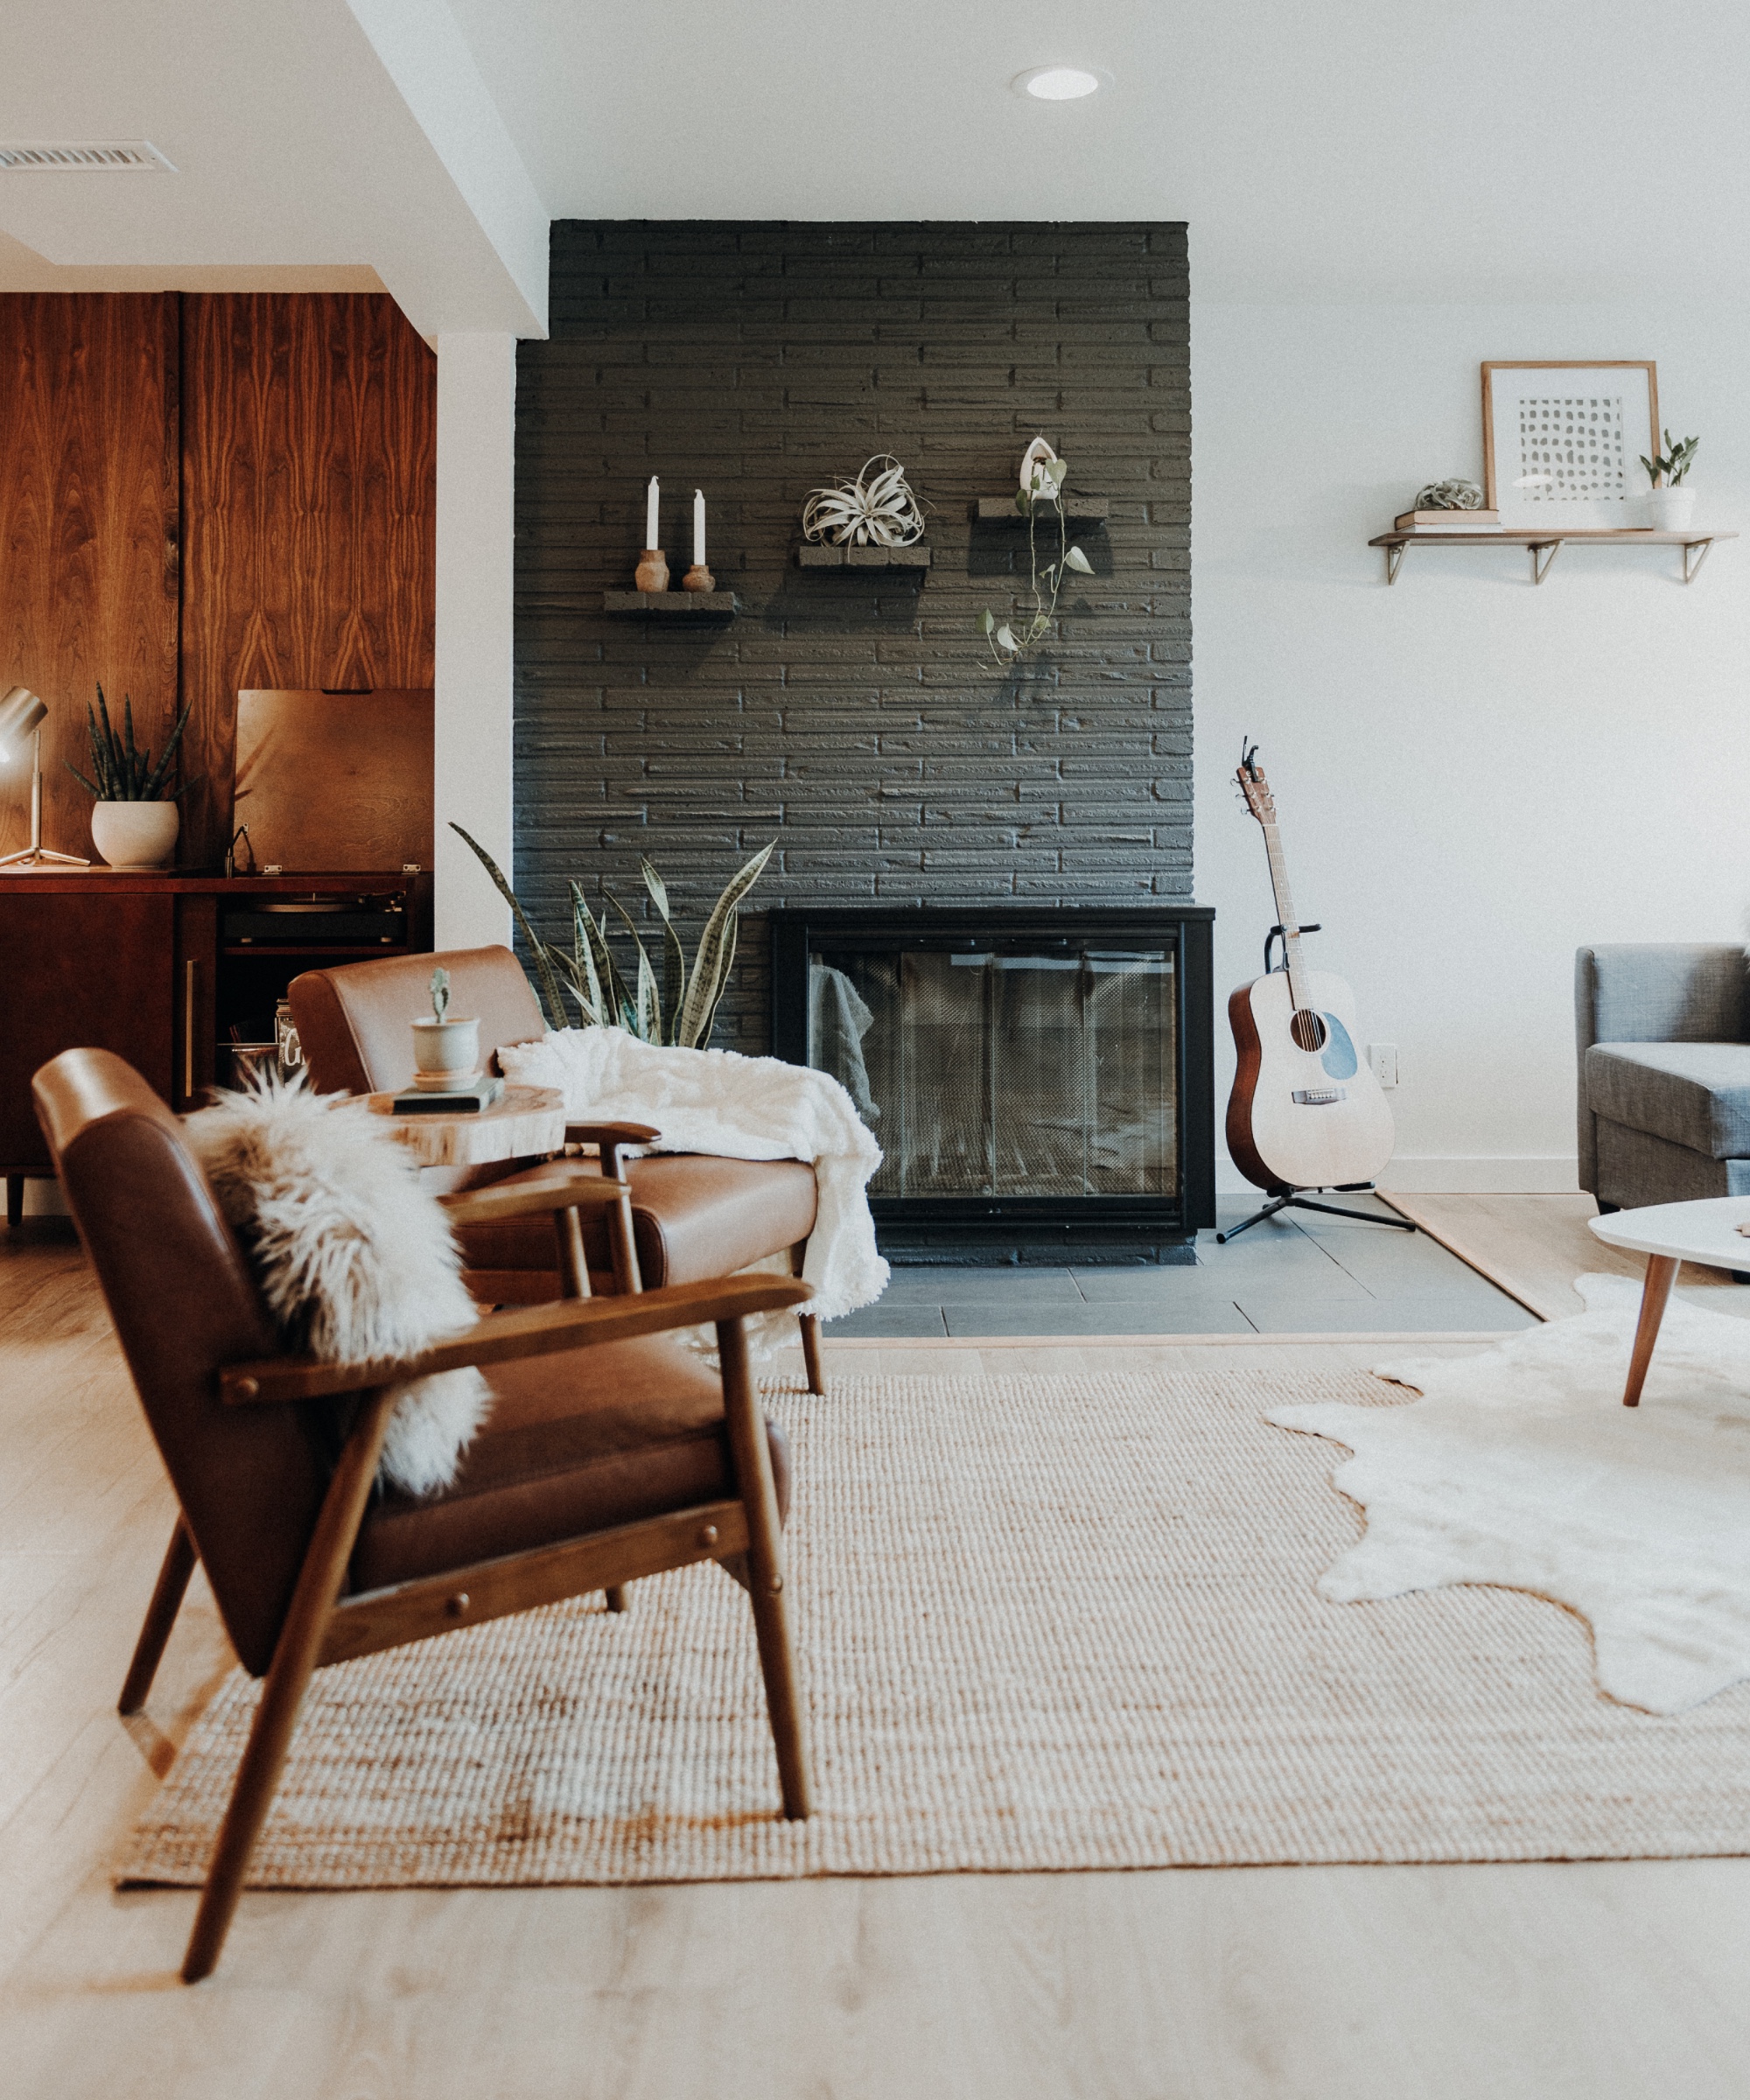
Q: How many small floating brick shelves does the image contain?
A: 3